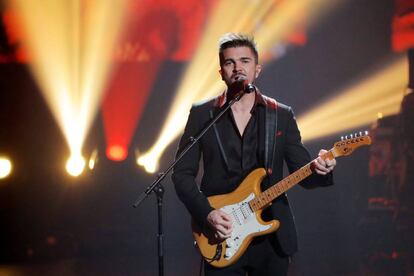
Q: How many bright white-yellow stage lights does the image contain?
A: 3